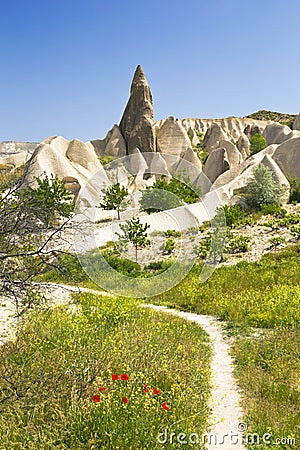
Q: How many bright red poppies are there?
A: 8